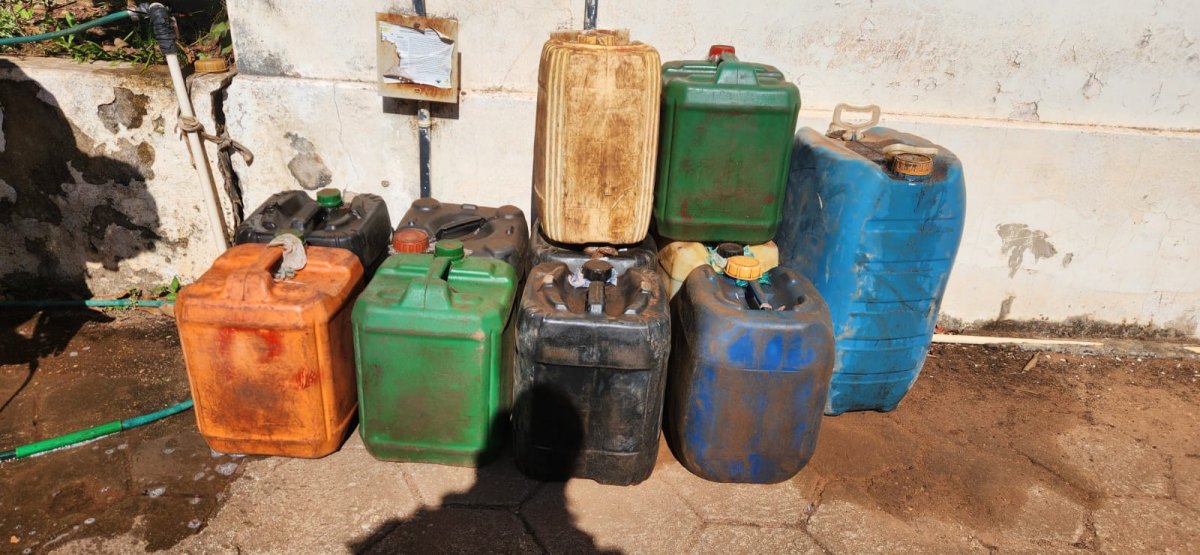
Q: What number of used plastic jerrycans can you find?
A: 11